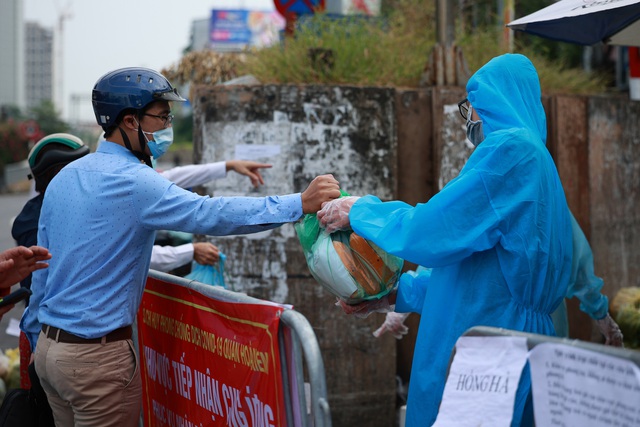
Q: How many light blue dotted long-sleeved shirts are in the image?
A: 1